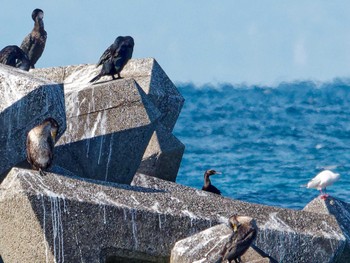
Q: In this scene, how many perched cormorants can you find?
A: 6